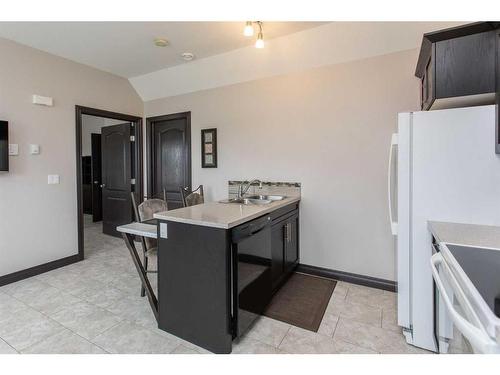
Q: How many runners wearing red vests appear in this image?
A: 0